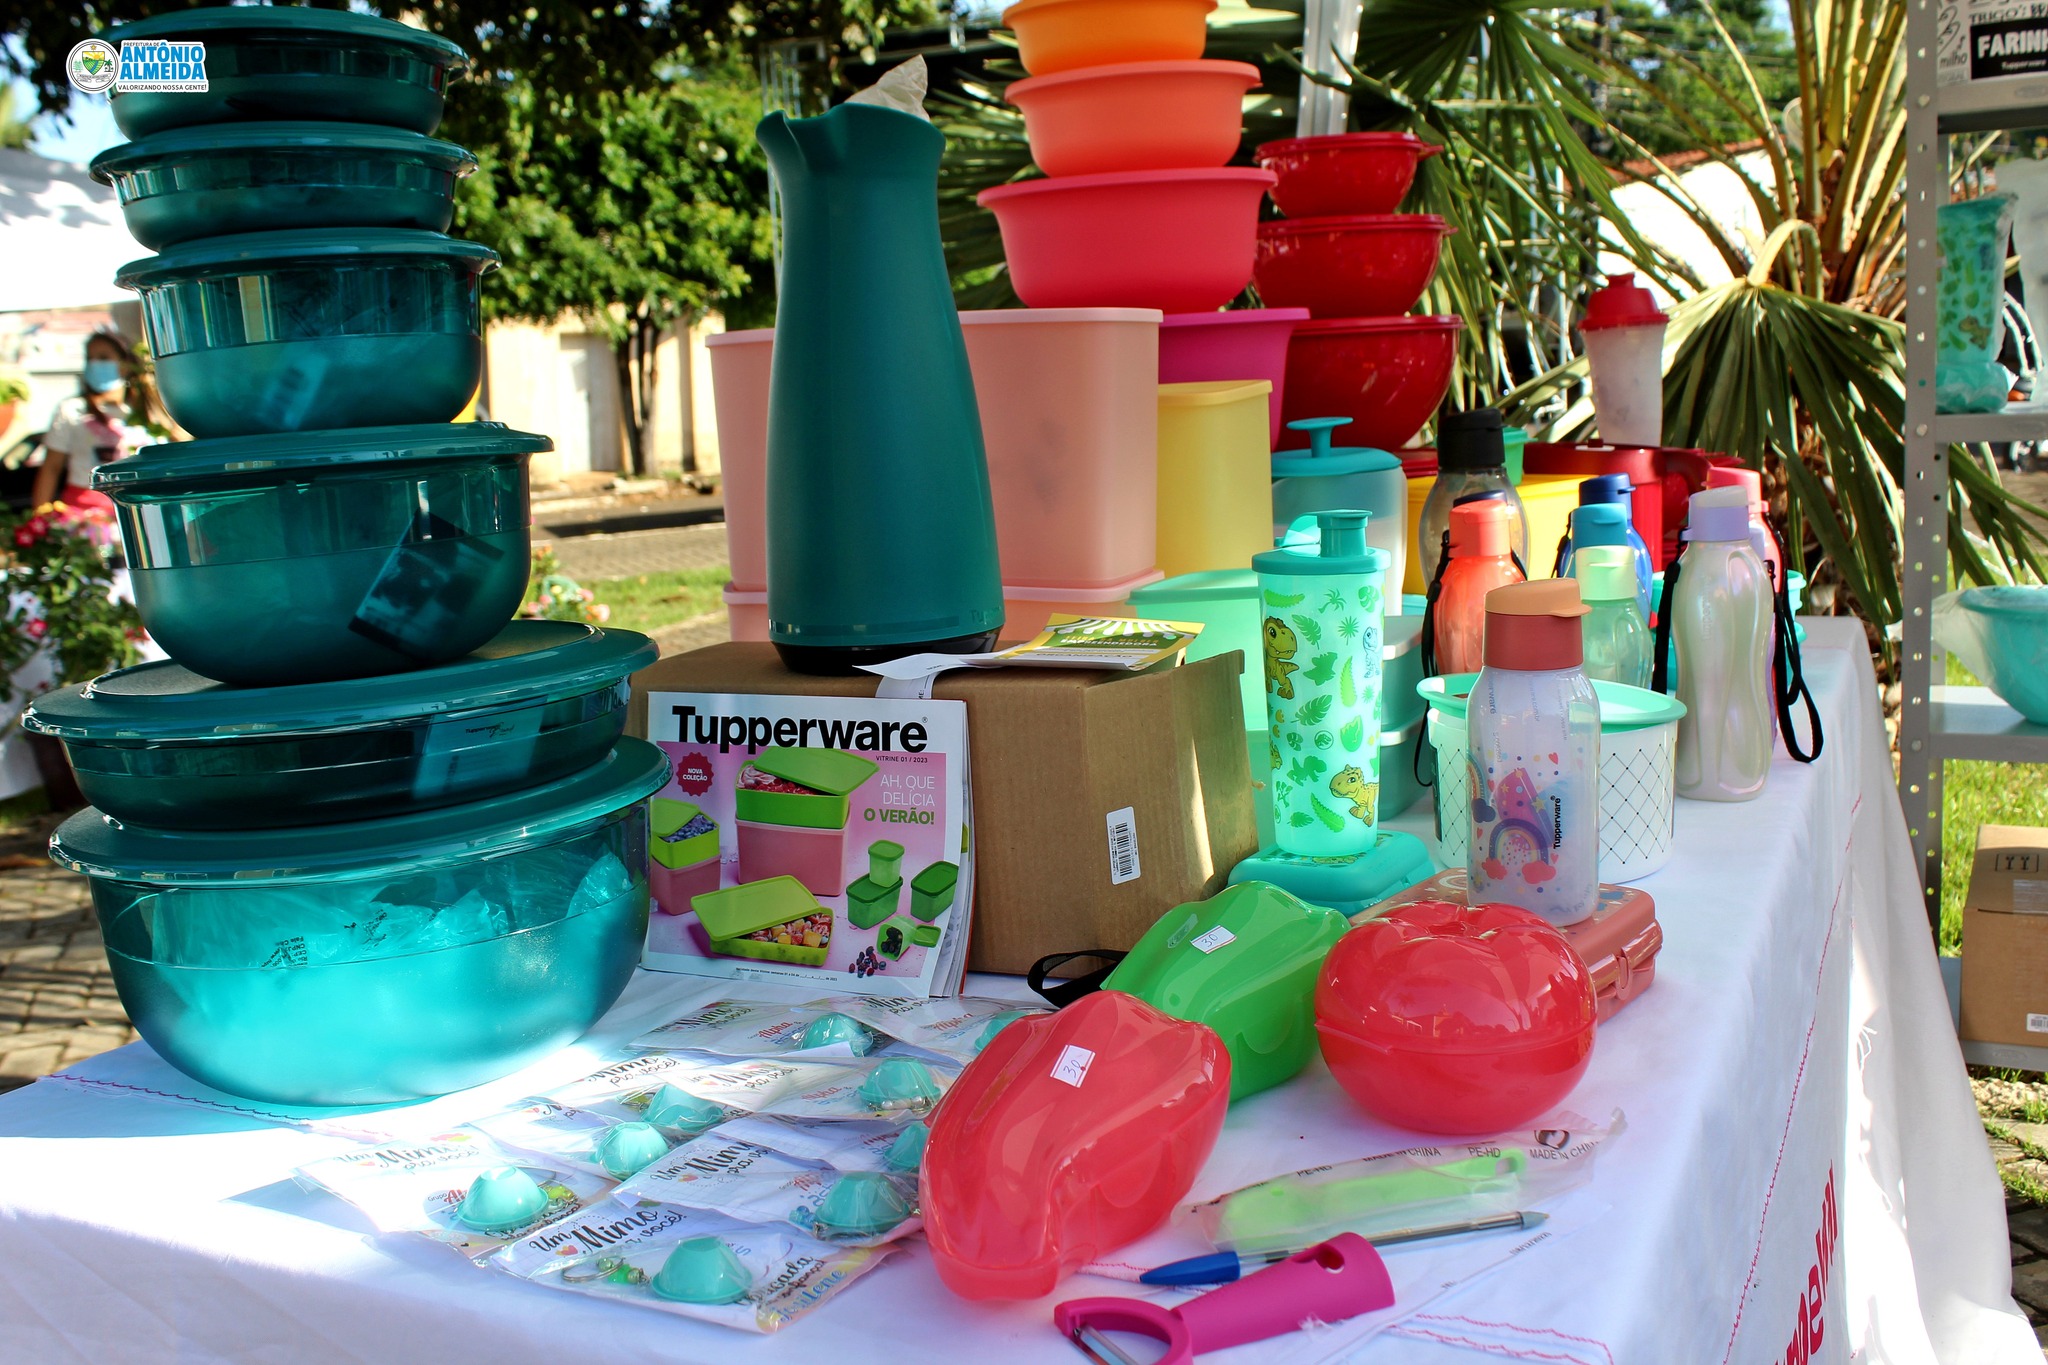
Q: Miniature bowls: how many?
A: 9